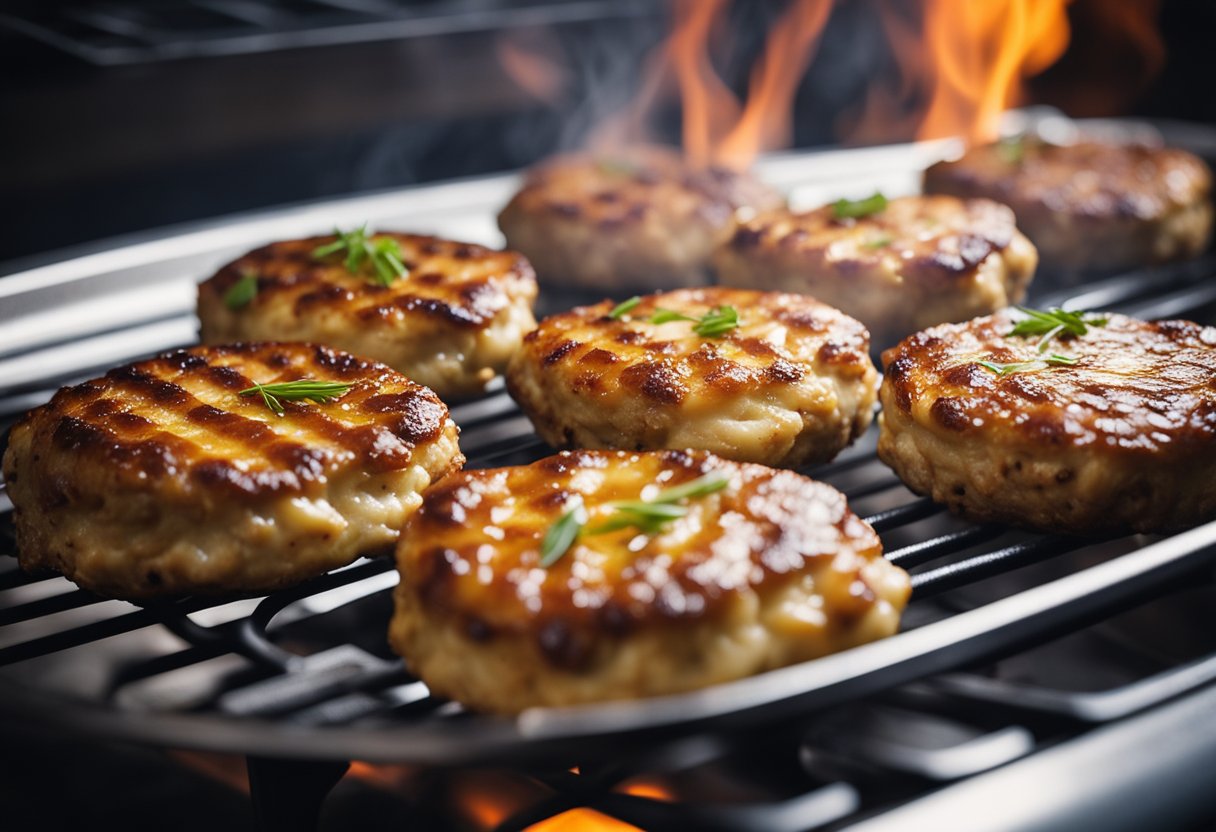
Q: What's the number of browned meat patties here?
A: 8